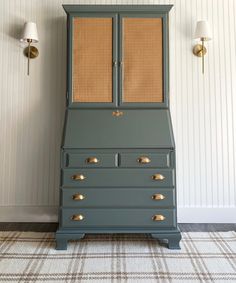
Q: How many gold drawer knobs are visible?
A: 8